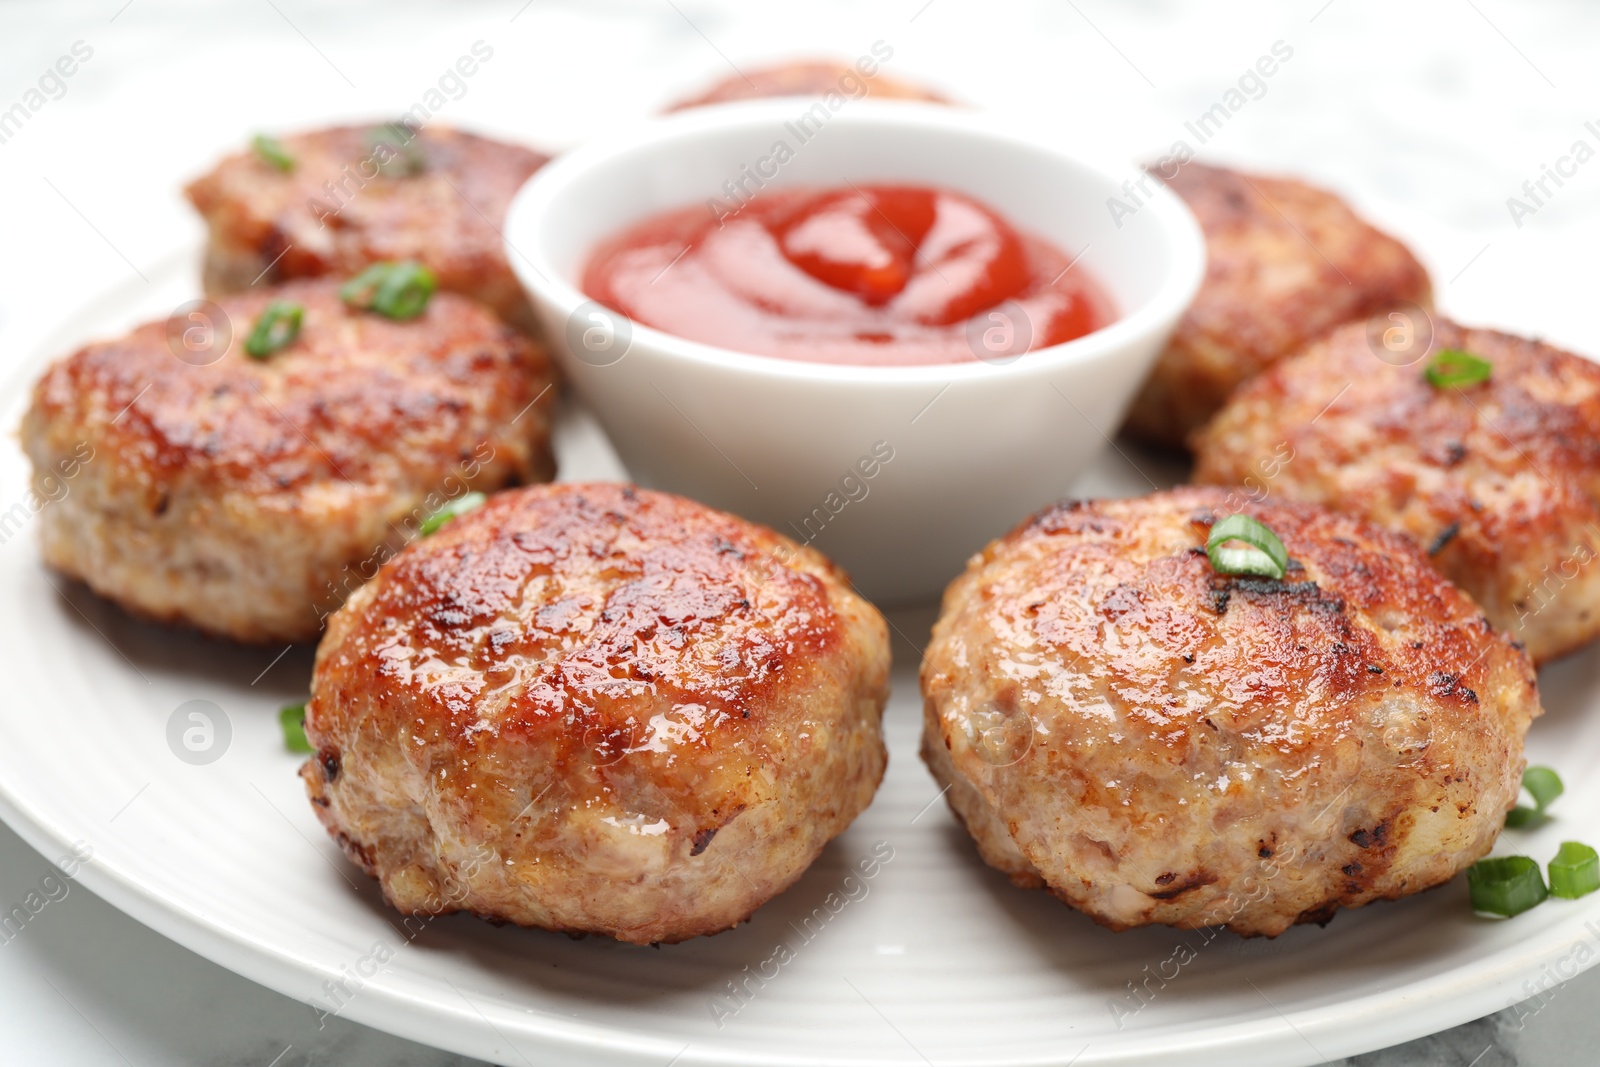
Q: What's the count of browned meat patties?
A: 7